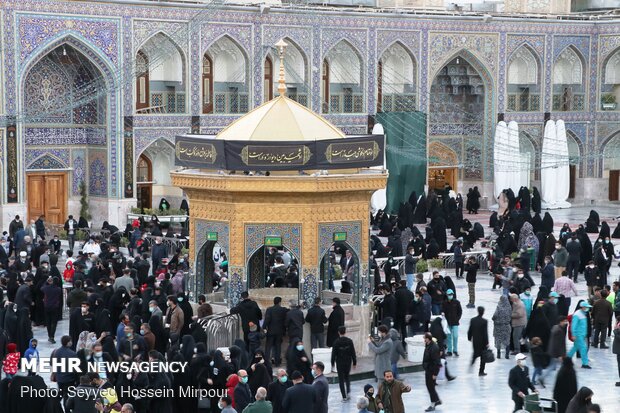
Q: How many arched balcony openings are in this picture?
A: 8